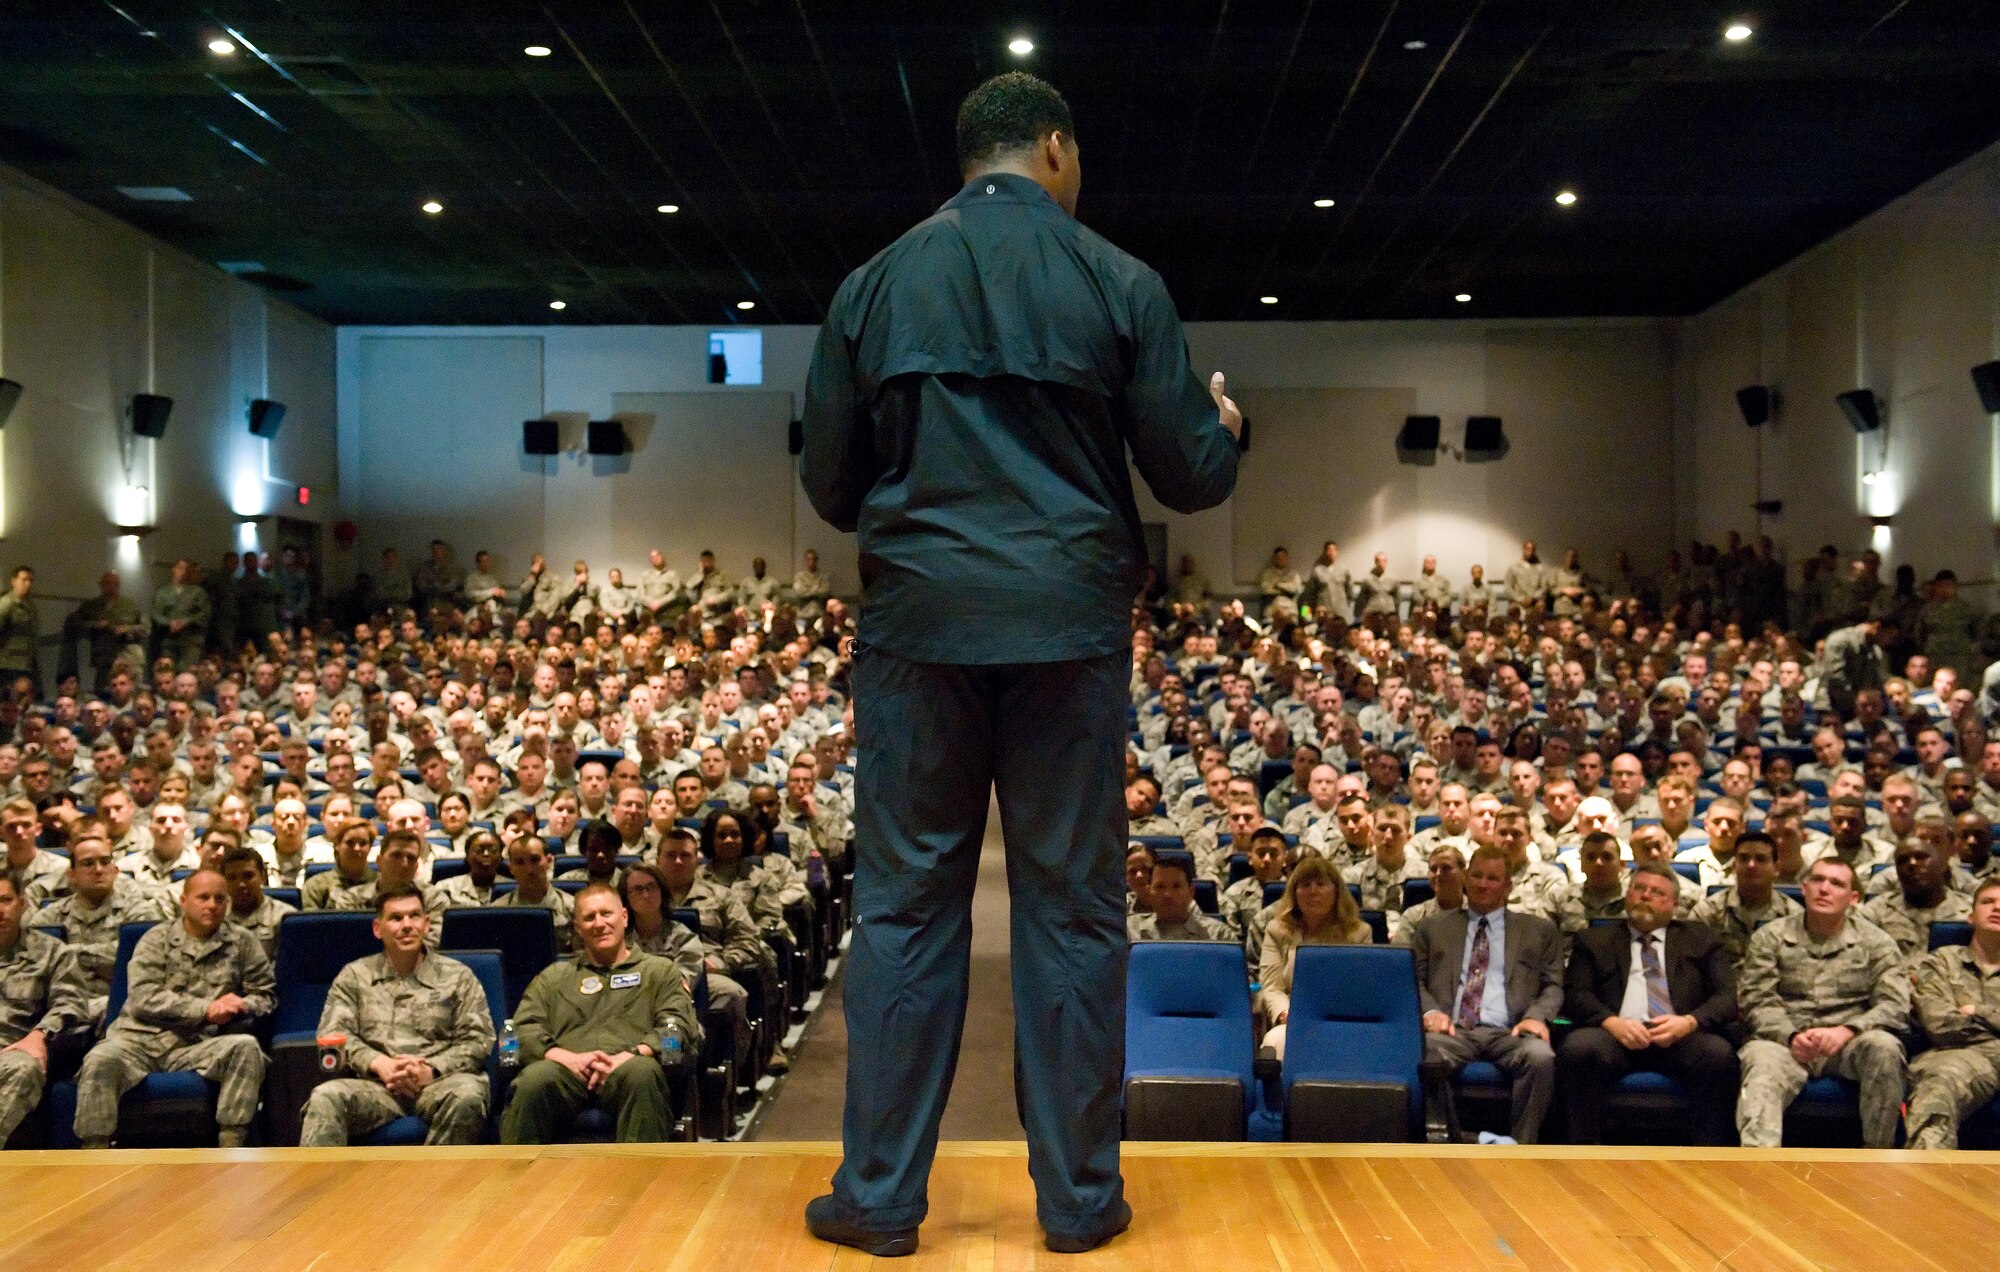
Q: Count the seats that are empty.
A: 4